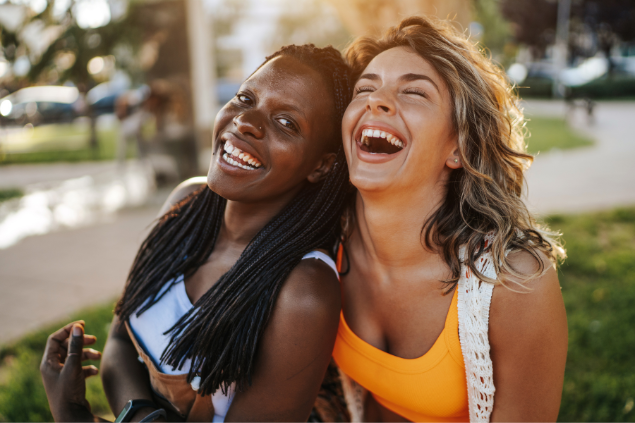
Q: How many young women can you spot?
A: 2